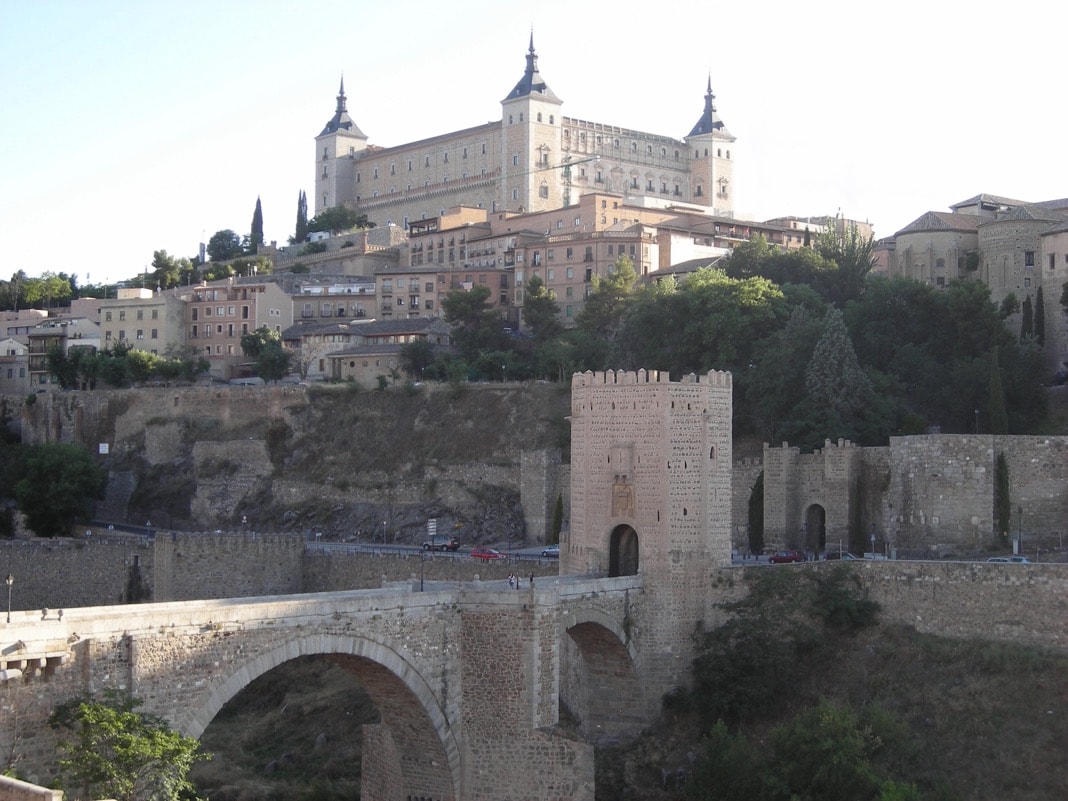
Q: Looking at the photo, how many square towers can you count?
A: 3